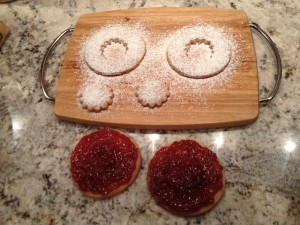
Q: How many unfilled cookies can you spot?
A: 4